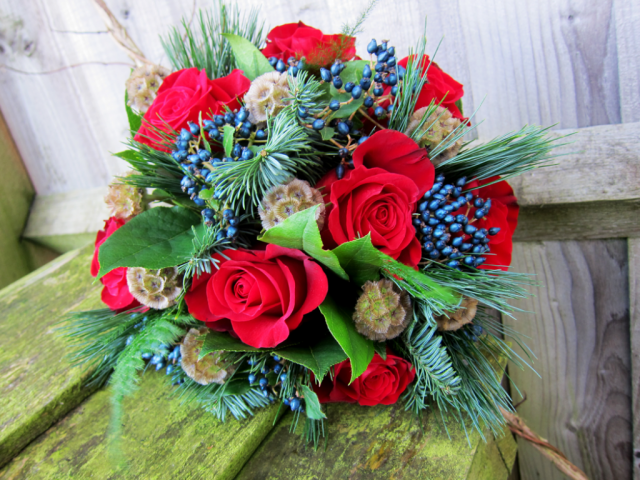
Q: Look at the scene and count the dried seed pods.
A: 9